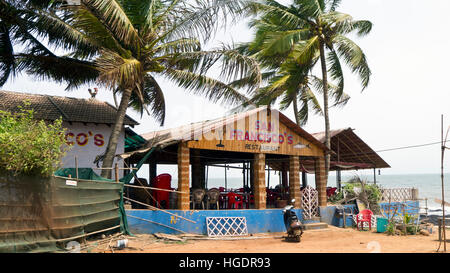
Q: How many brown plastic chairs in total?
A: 2